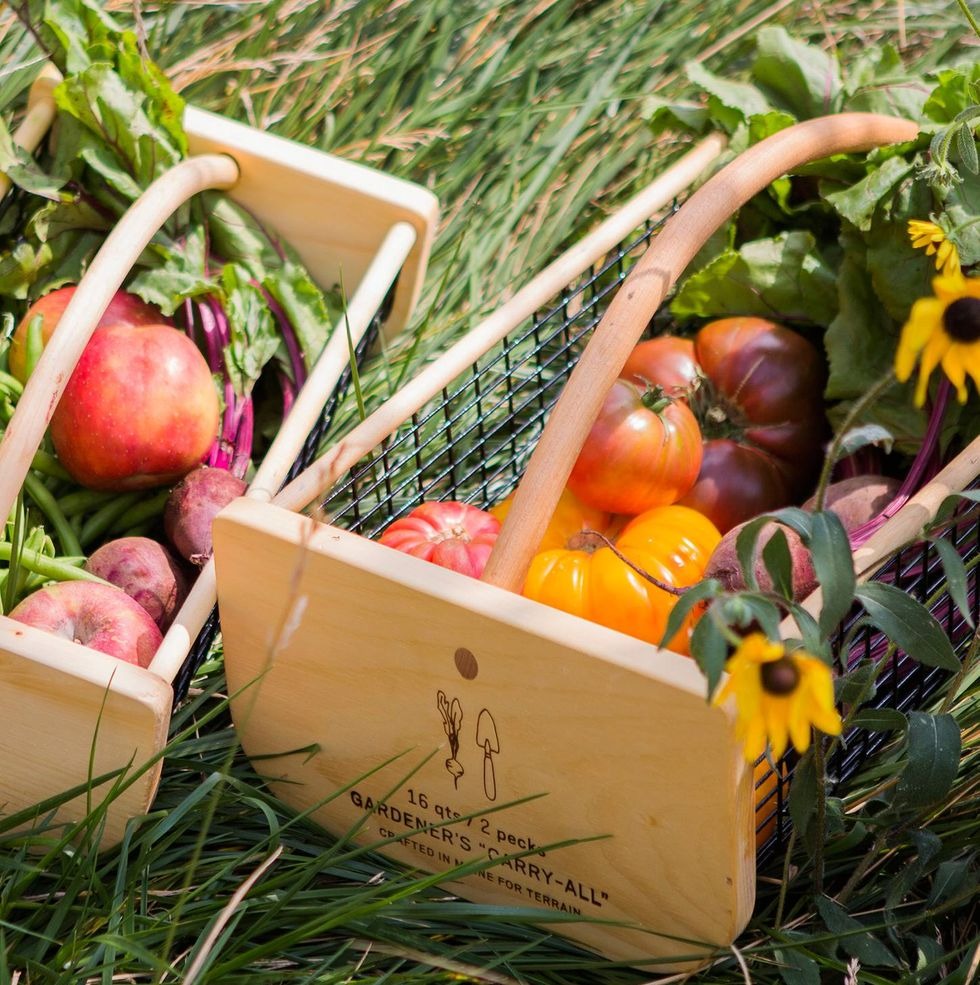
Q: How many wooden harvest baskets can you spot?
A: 2